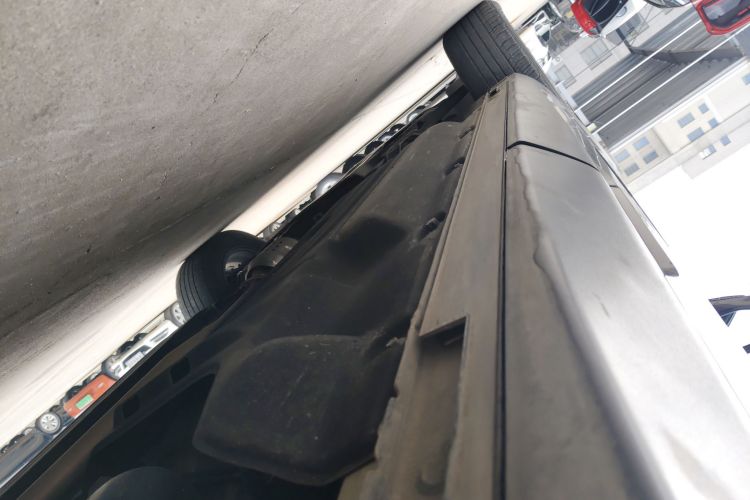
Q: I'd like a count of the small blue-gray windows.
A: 11